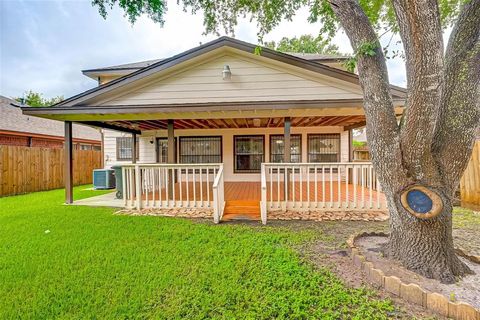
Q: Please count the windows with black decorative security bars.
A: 5